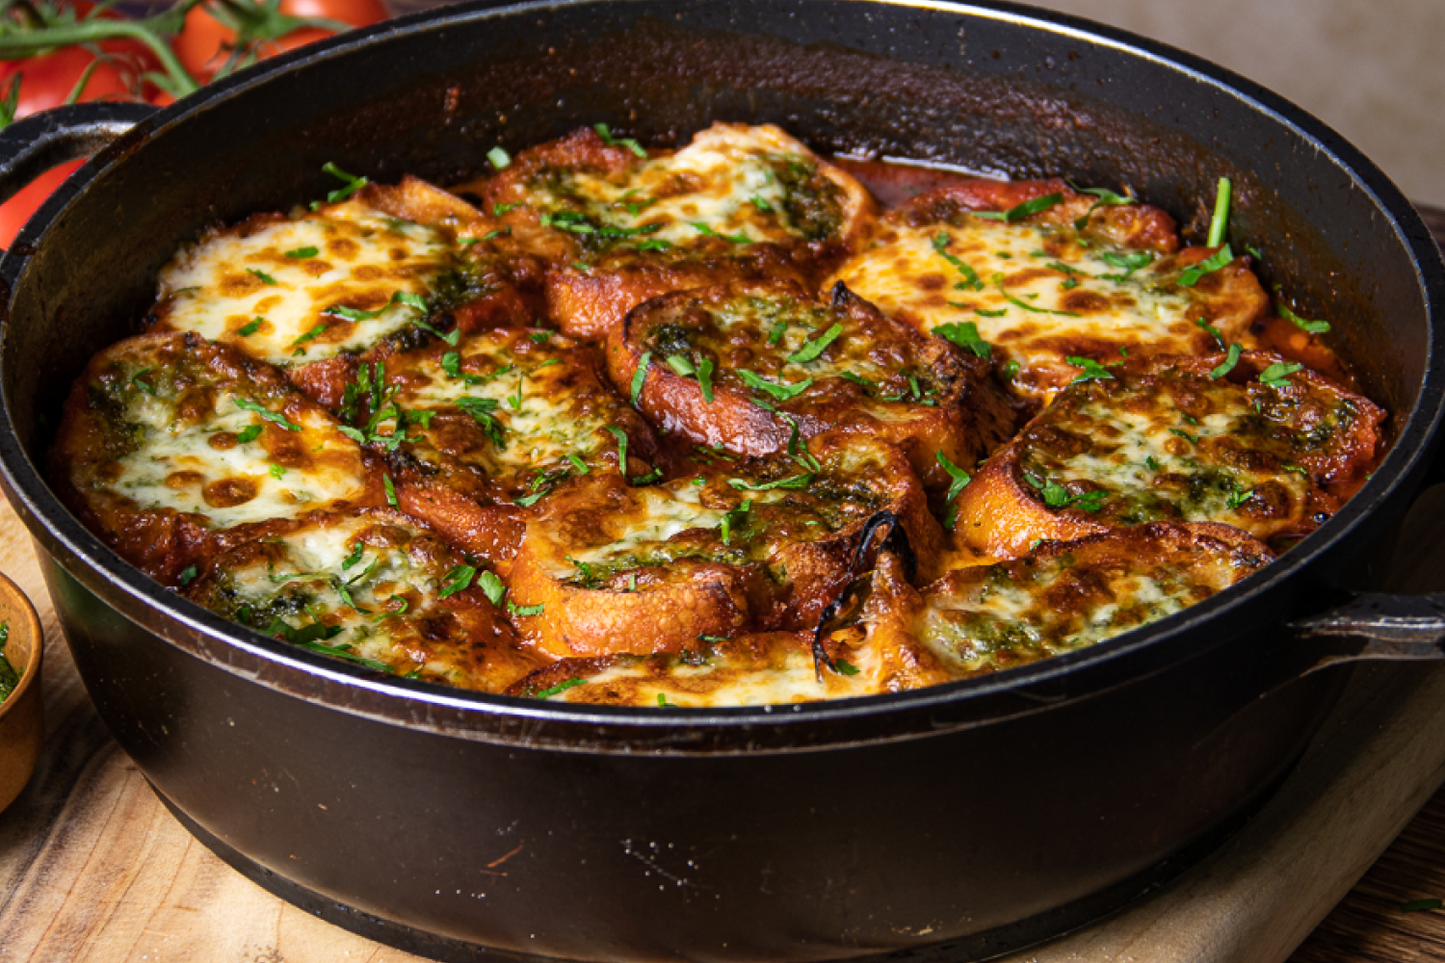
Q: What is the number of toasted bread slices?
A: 11